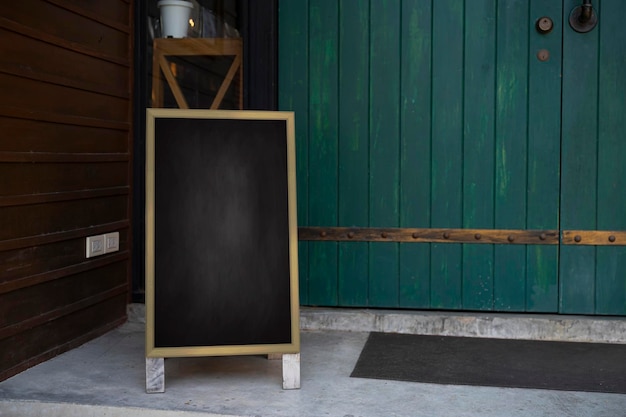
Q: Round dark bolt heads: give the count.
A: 10